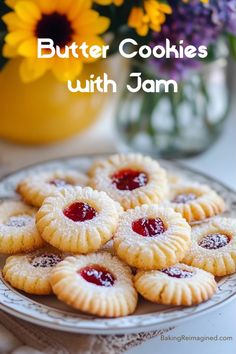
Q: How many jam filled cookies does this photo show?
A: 10